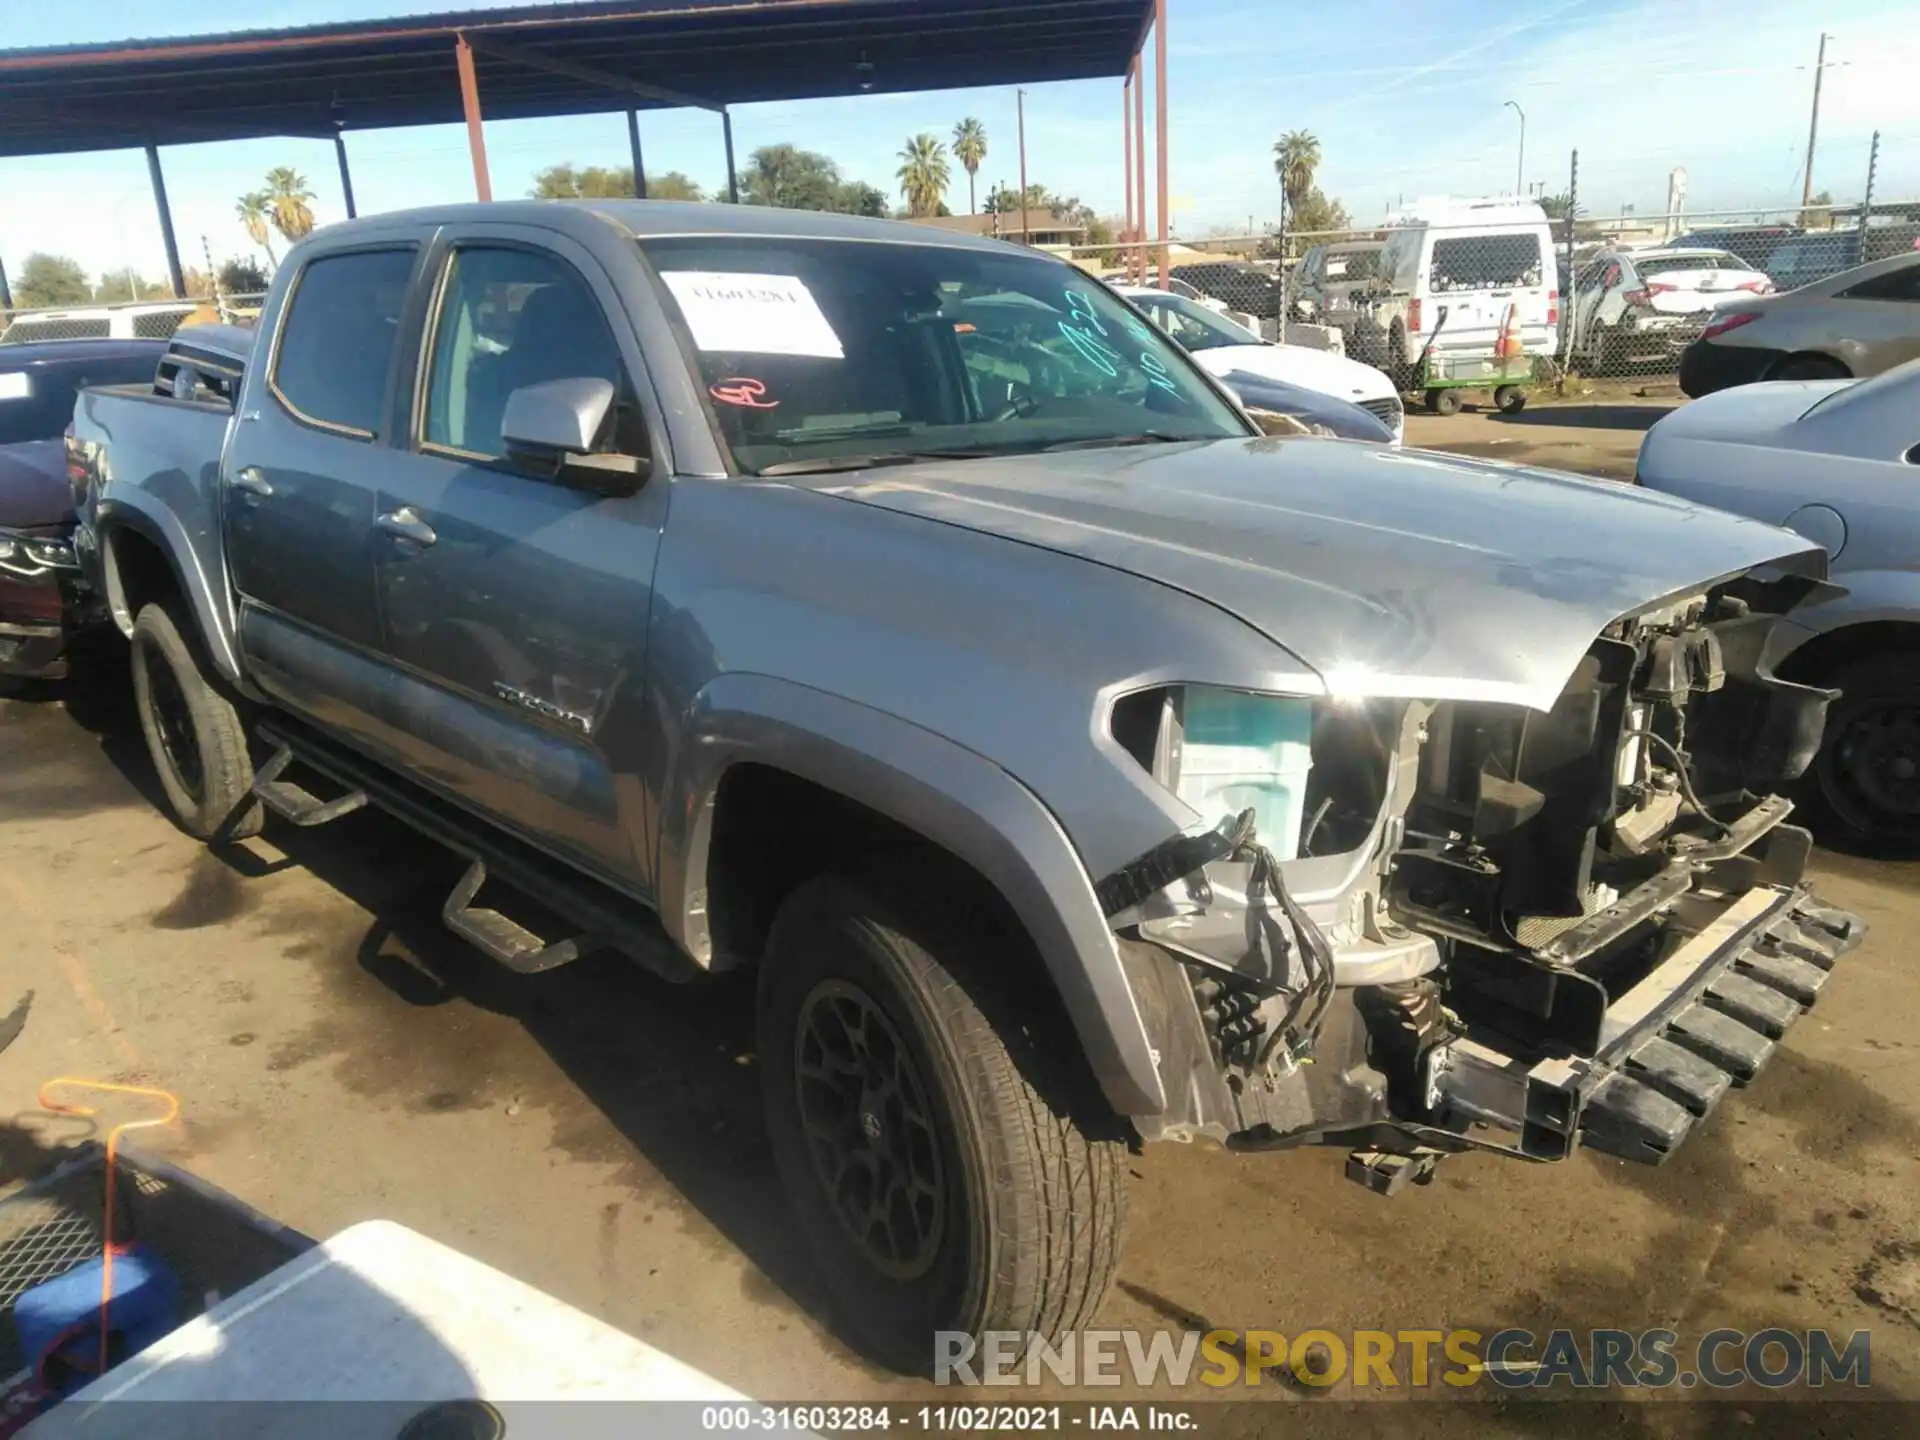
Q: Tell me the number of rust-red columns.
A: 4